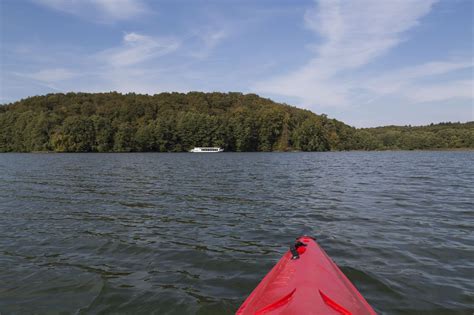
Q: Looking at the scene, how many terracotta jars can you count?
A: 0